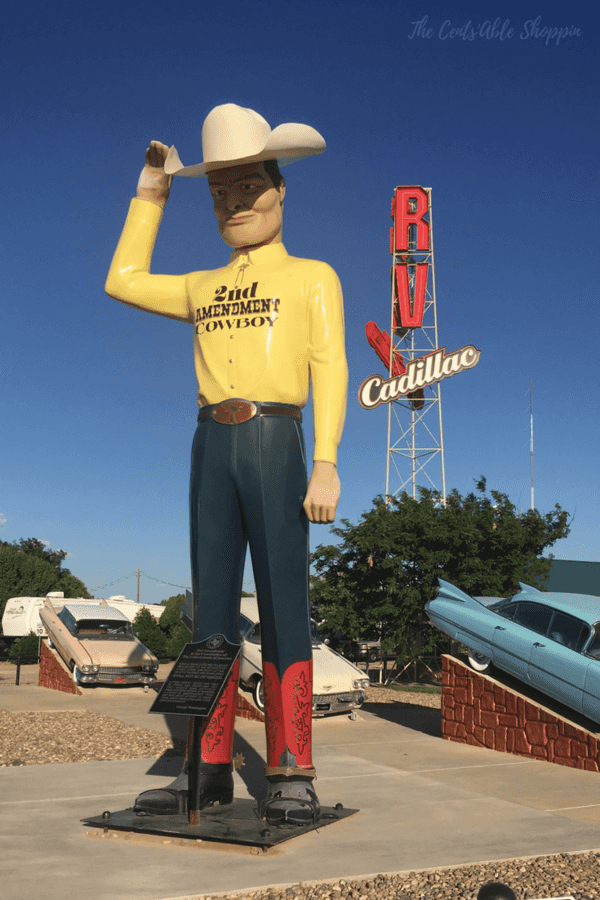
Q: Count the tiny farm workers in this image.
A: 0